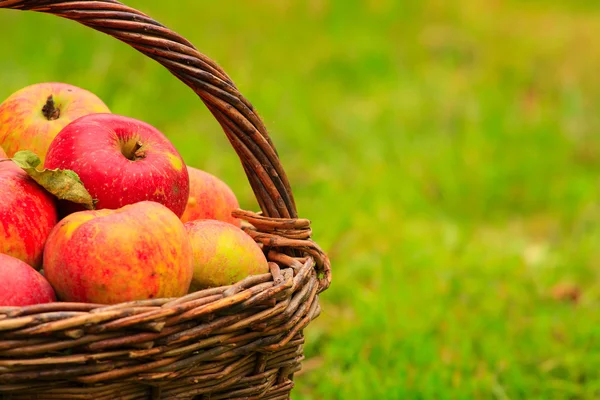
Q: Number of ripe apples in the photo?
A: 7